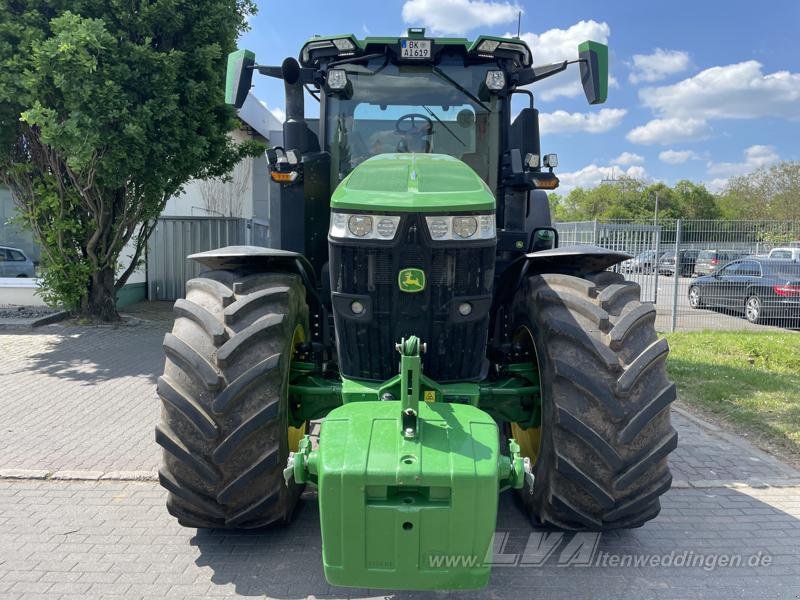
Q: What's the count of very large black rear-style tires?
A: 2